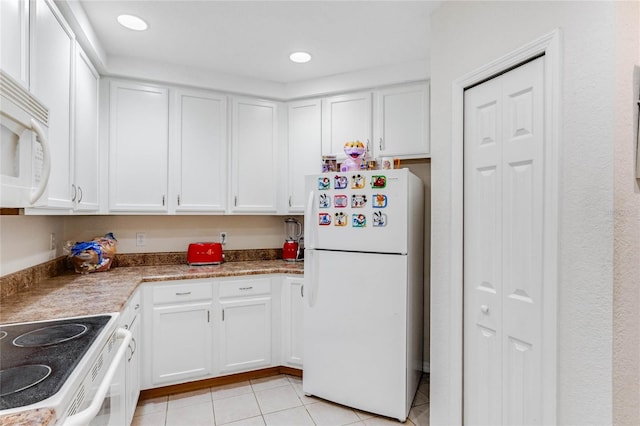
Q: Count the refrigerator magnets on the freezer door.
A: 12